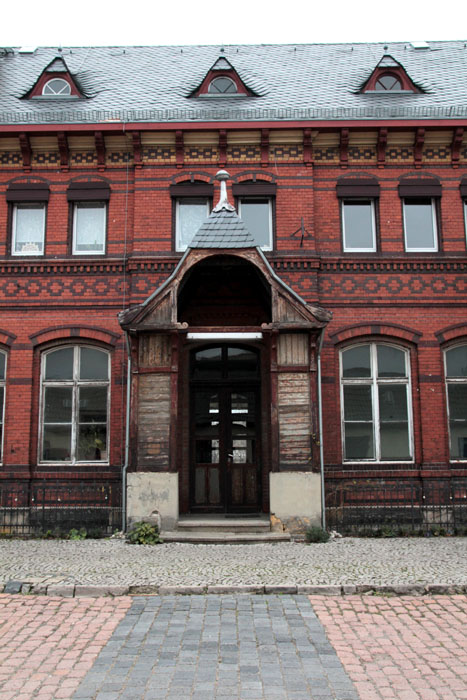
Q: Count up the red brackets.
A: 12